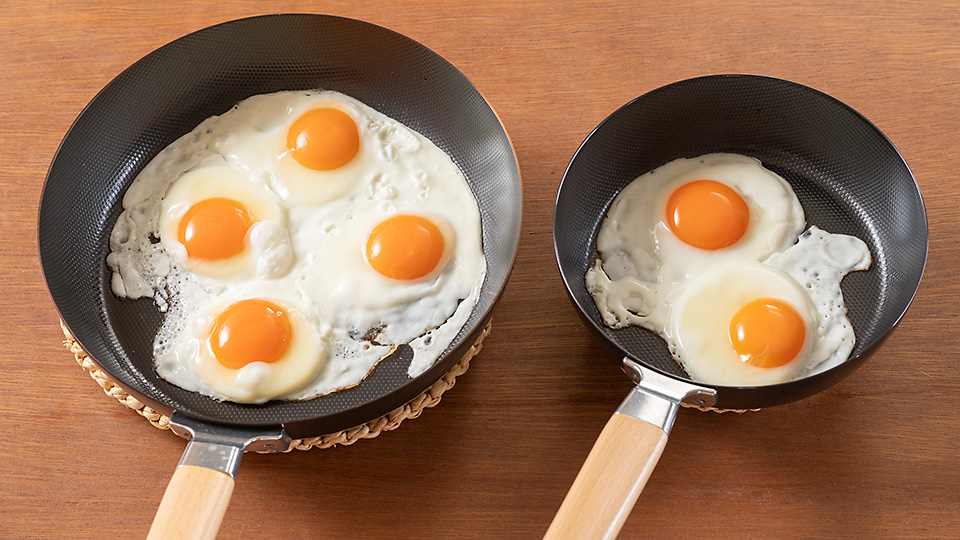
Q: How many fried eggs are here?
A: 6